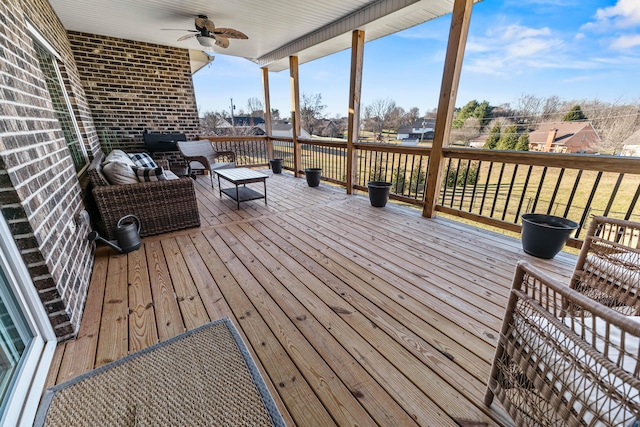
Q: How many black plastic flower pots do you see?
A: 4